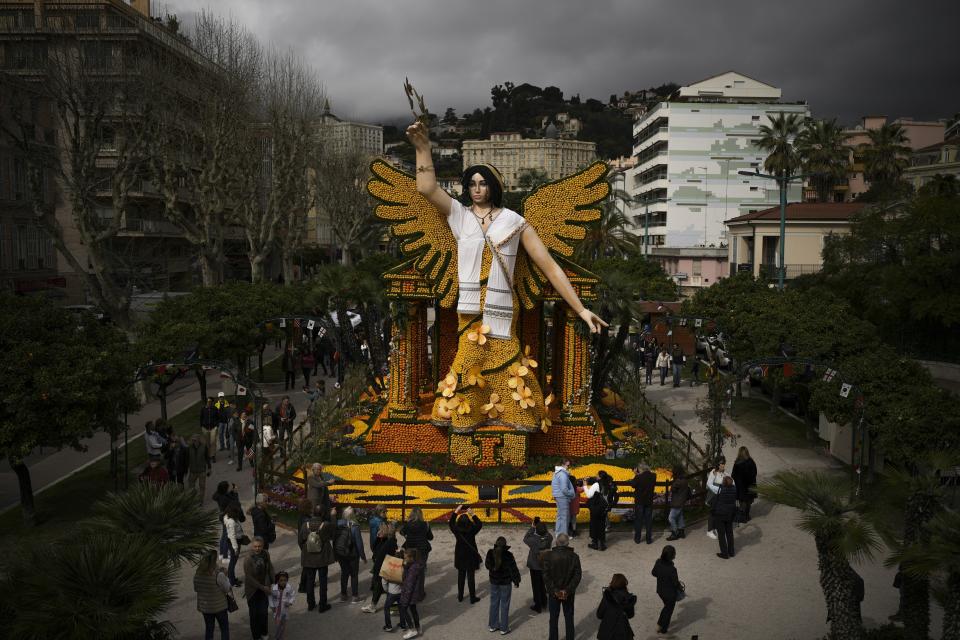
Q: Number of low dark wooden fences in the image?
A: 1